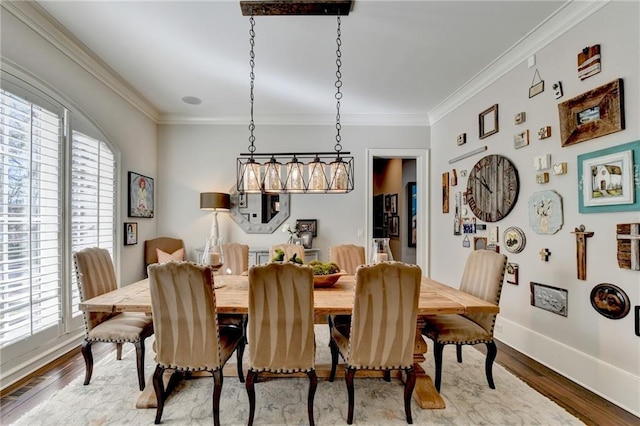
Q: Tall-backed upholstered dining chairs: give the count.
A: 8